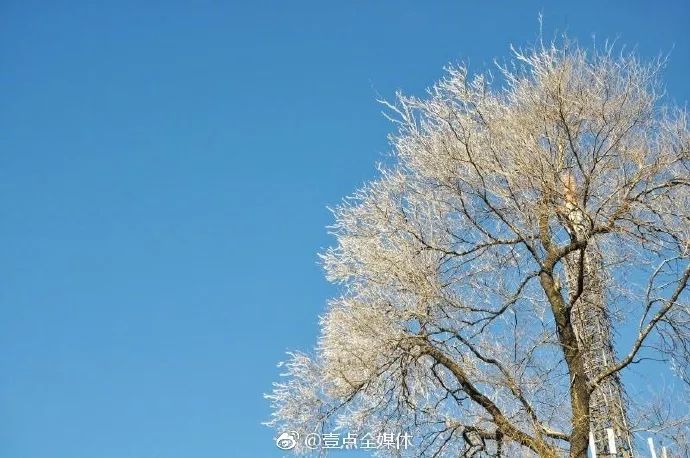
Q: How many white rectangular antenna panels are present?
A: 4